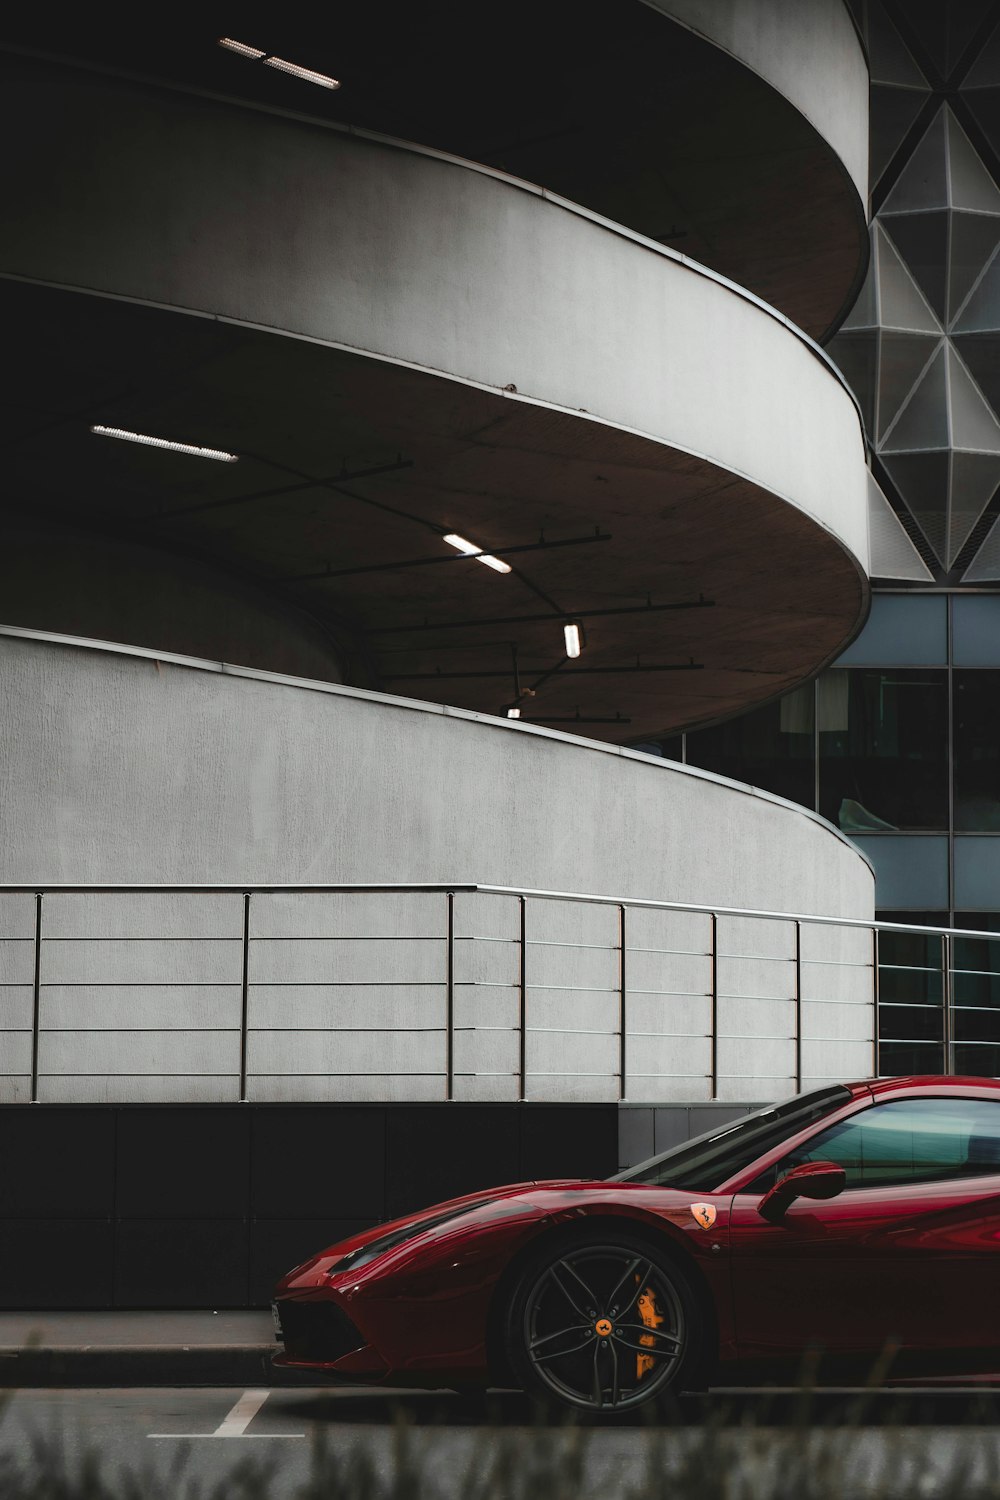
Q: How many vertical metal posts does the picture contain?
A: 9